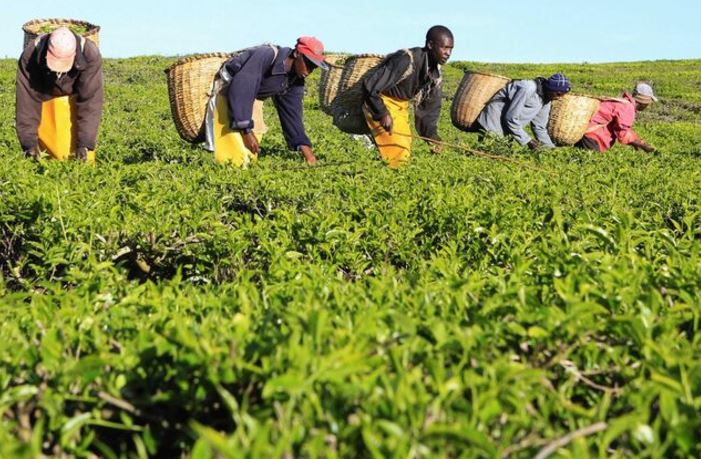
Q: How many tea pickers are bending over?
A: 5